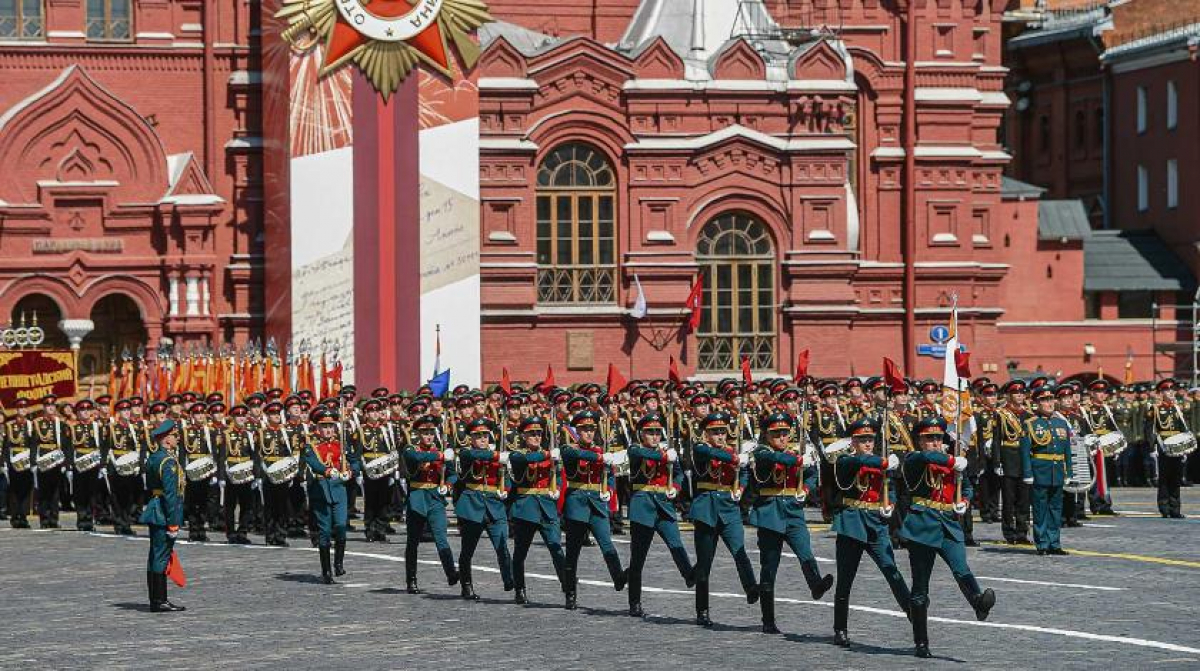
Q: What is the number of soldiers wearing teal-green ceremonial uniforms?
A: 12